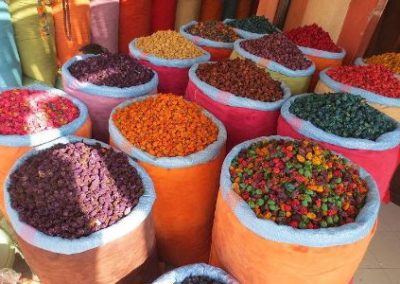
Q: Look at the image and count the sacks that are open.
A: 15